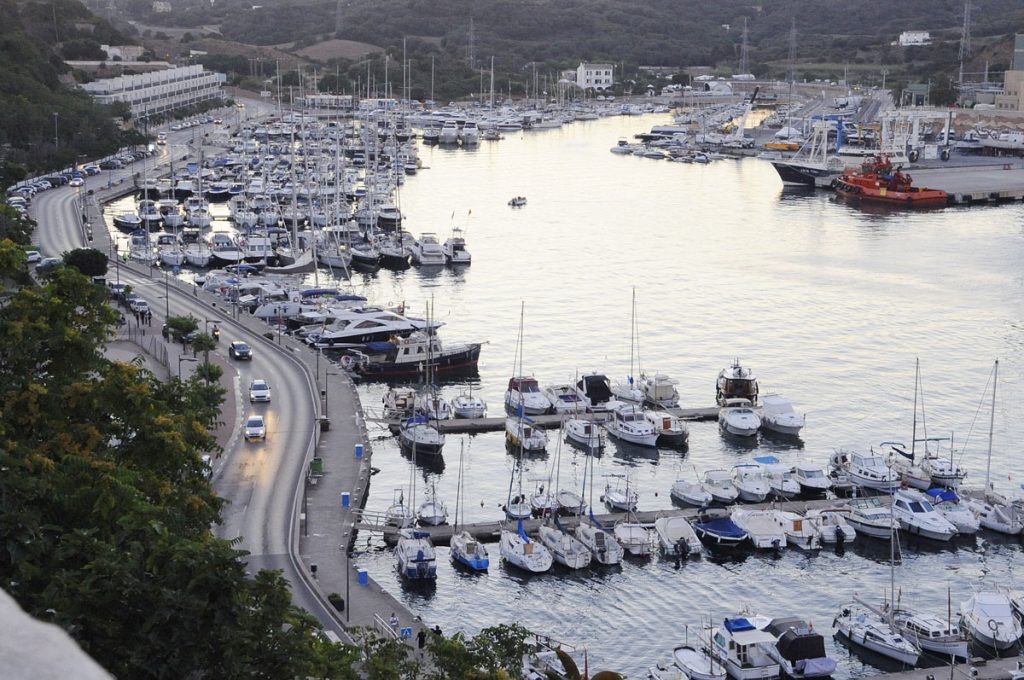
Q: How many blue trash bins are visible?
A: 3